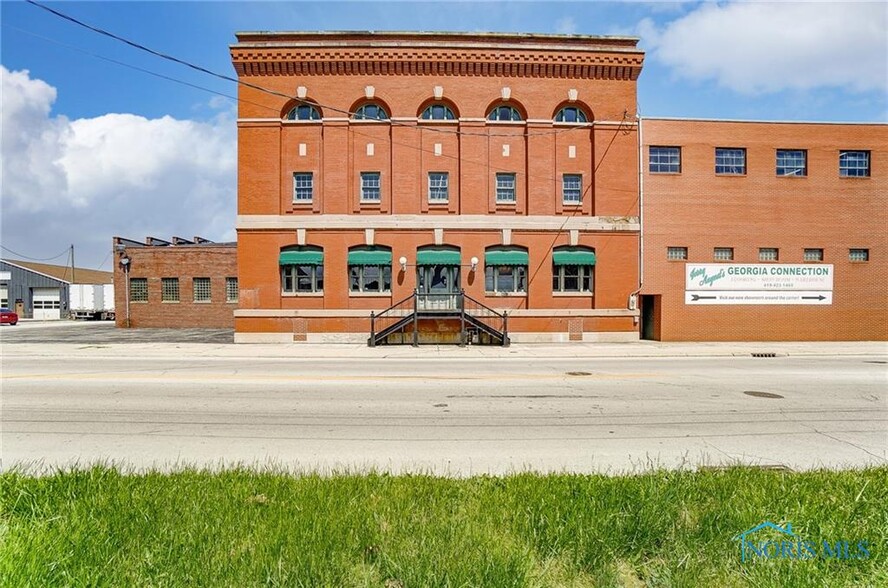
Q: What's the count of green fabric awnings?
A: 5